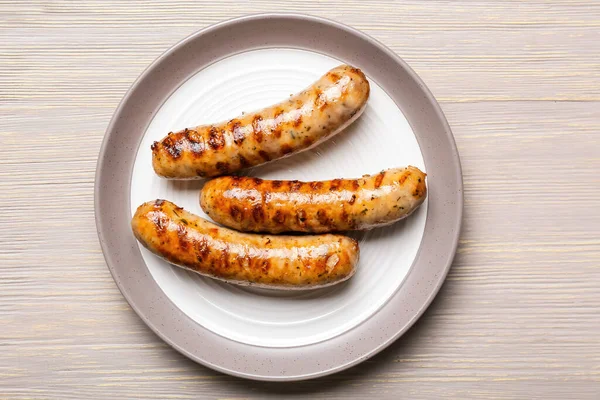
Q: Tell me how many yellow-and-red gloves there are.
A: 0